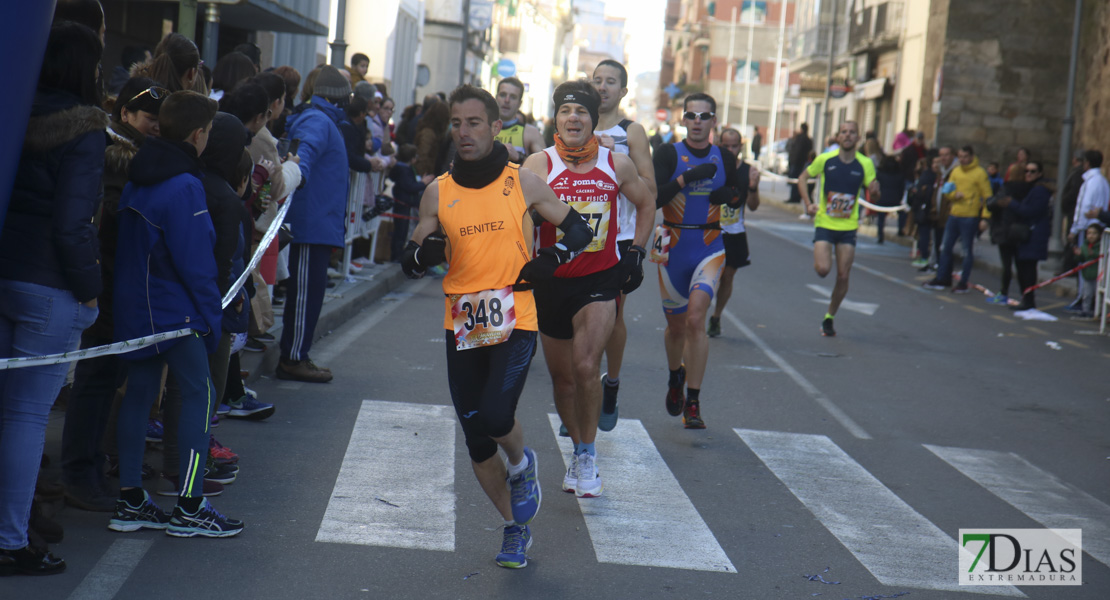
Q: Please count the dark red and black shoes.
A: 2